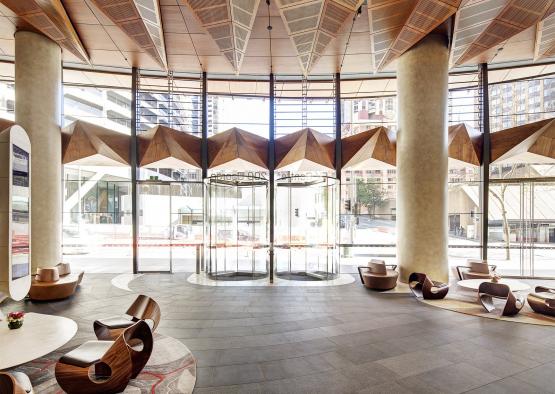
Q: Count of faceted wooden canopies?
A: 7